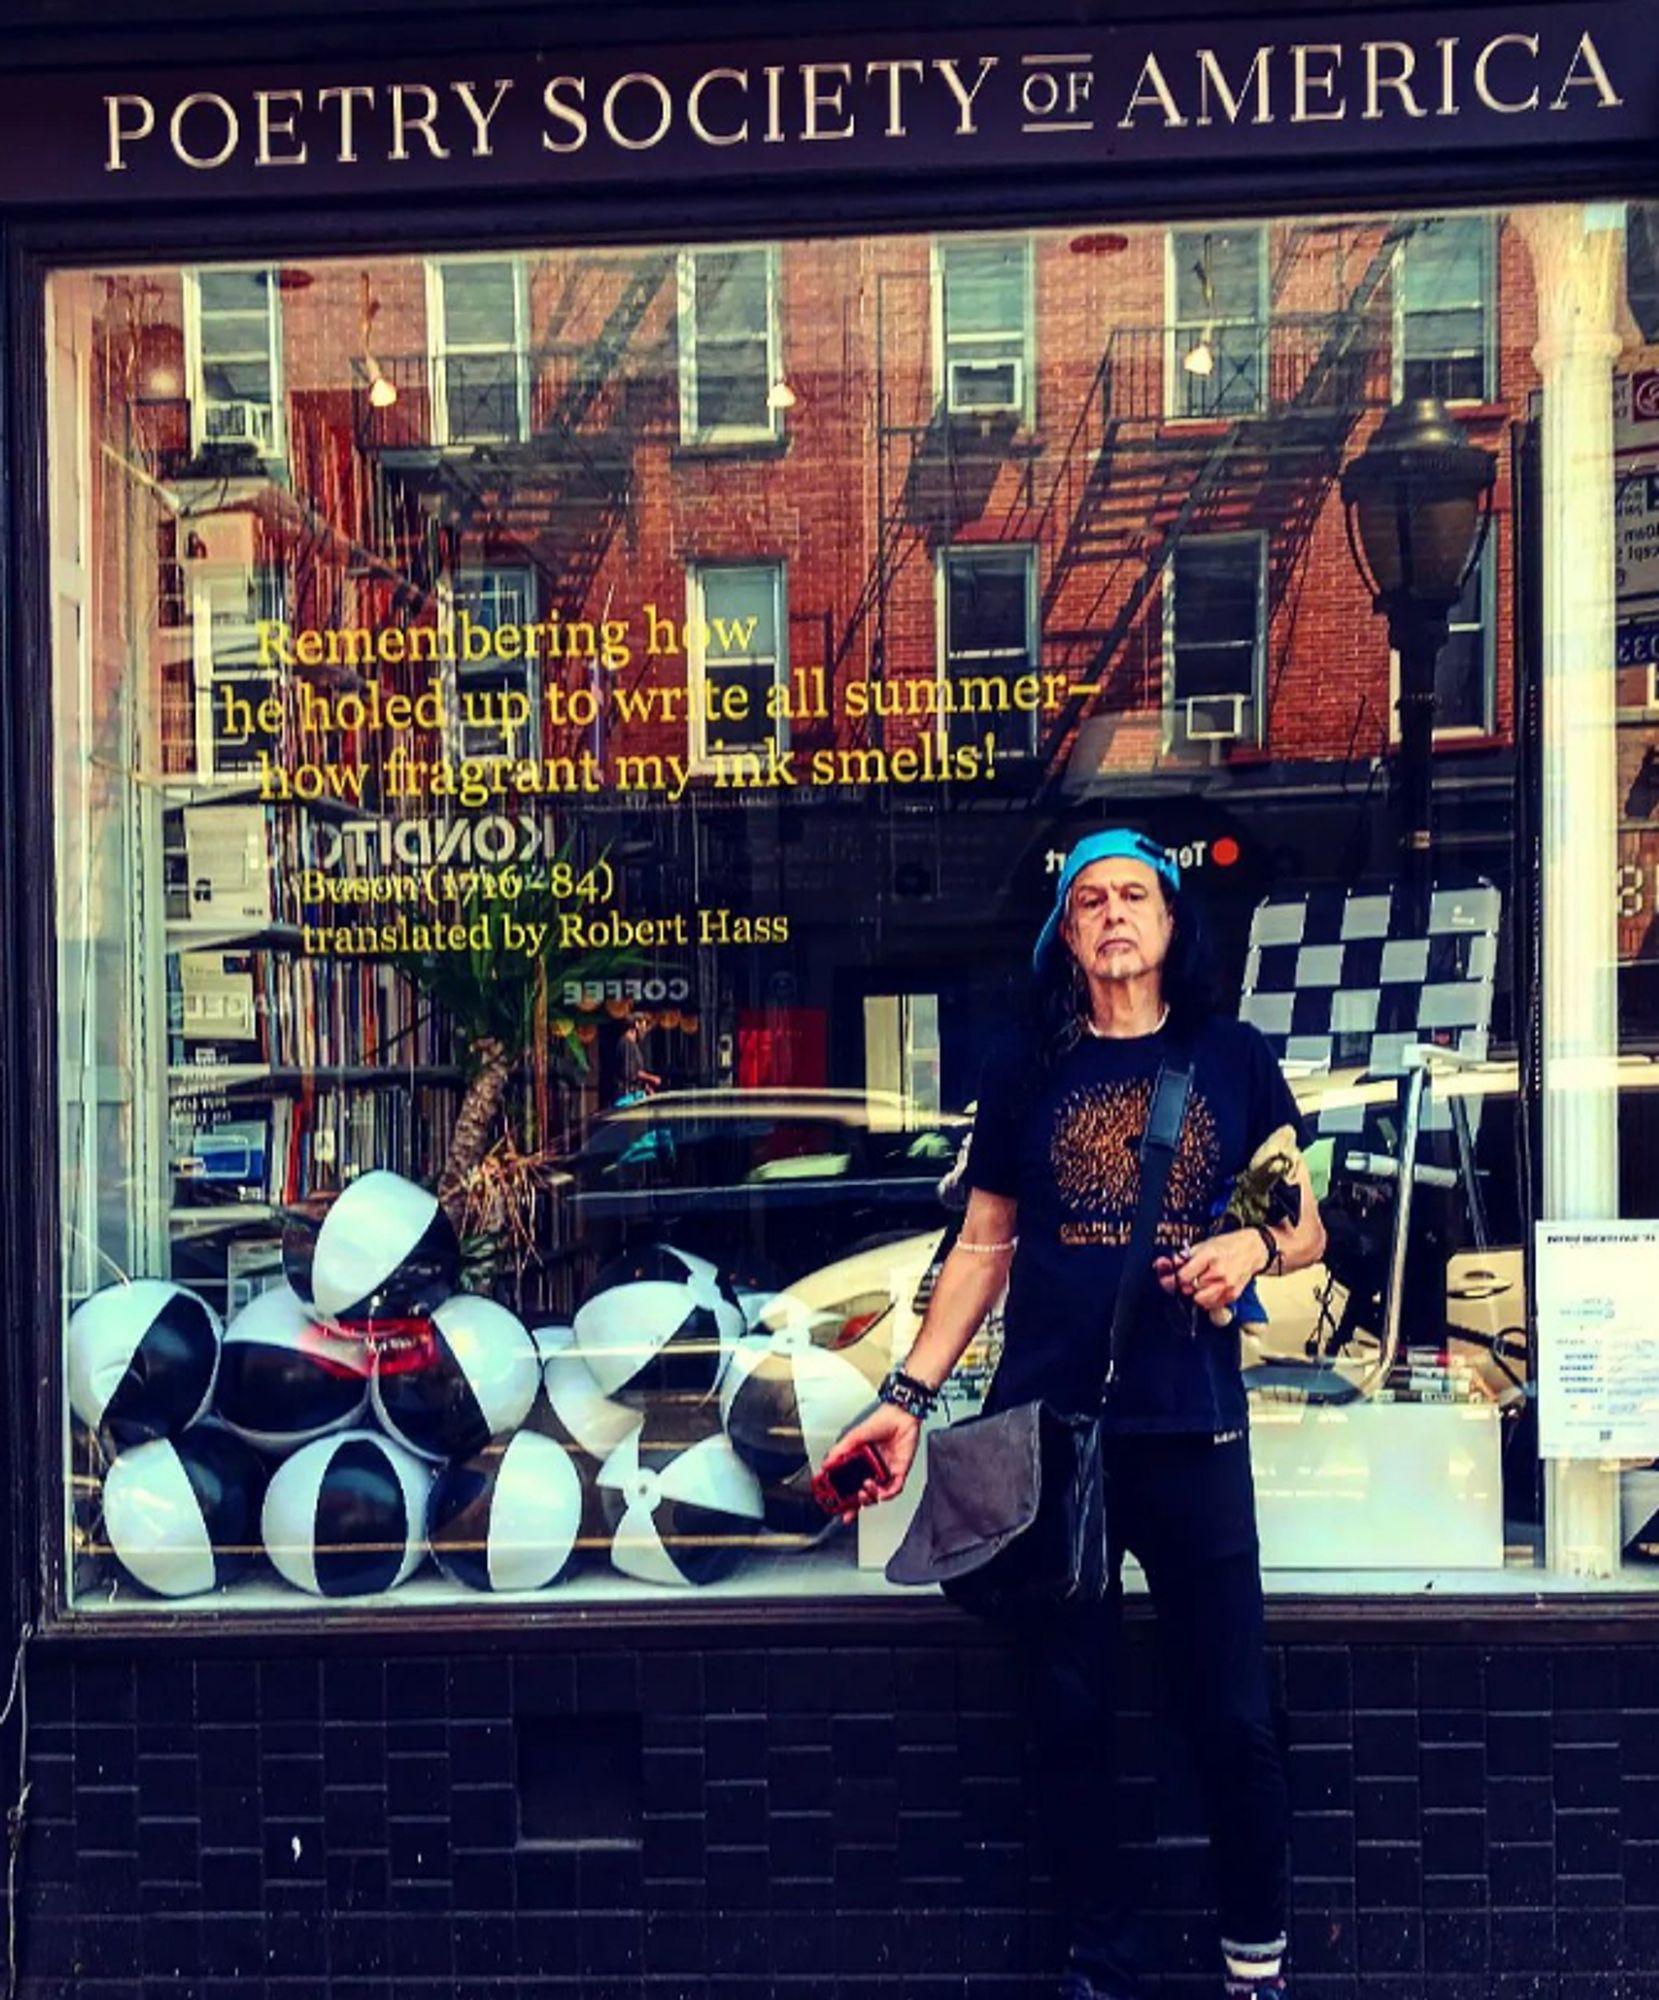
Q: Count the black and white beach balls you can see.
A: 11